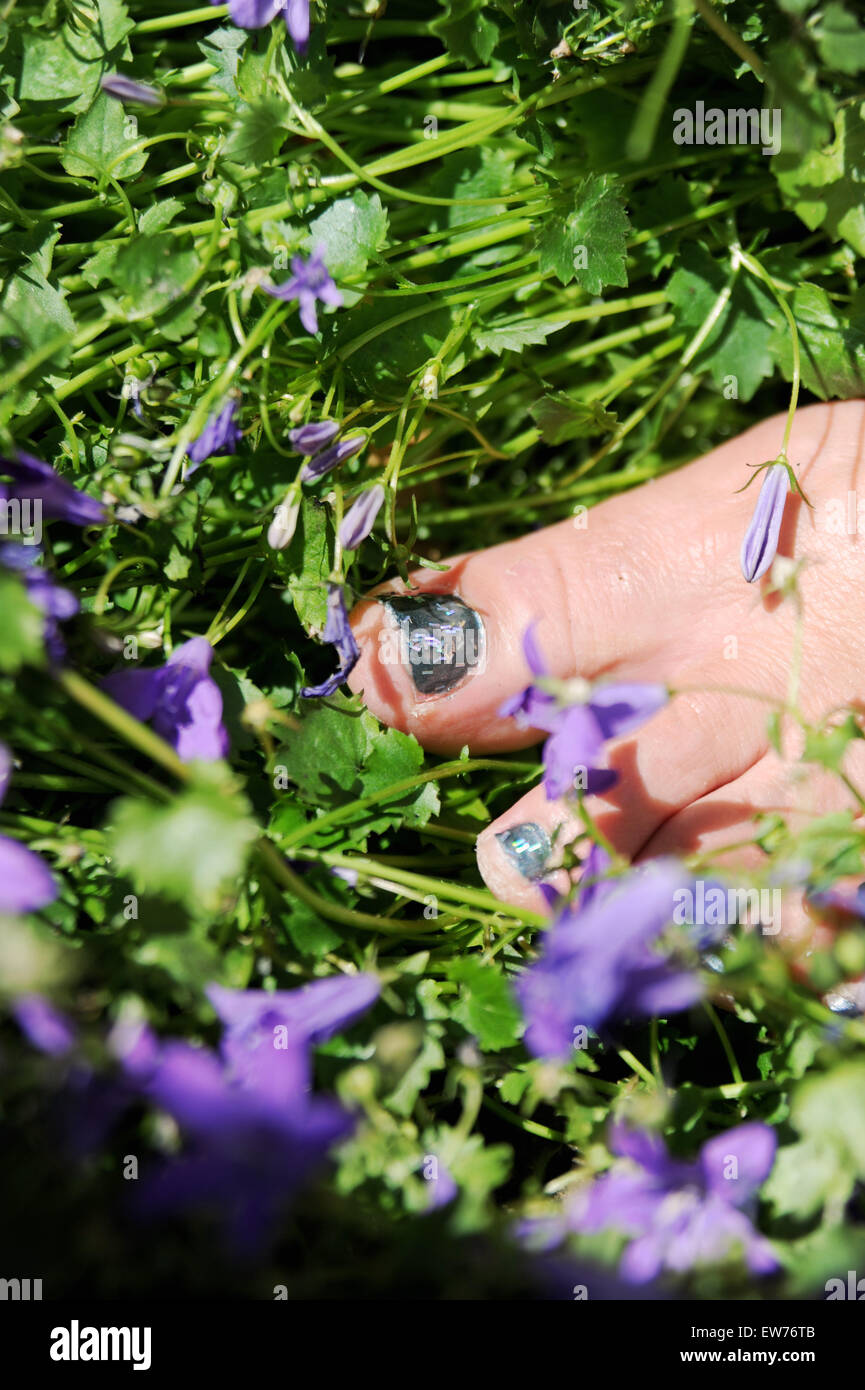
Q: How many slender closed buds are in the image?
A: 6